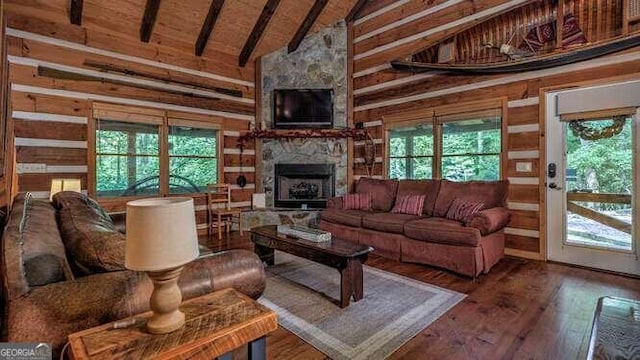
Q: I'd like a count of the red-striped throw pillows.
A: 3